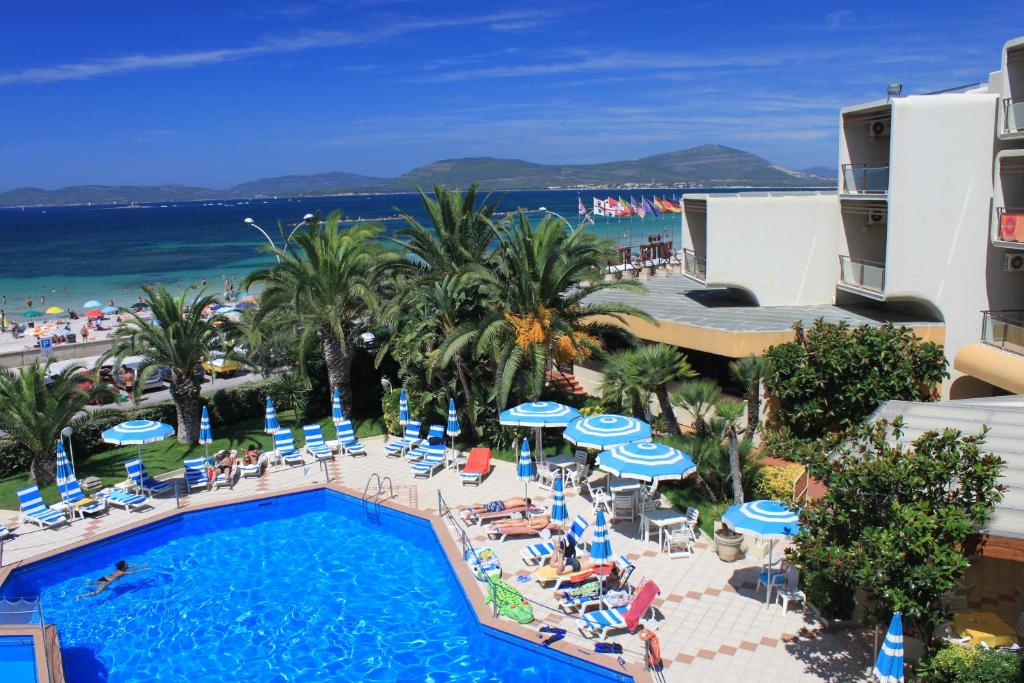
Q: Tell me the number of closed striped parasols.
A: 10